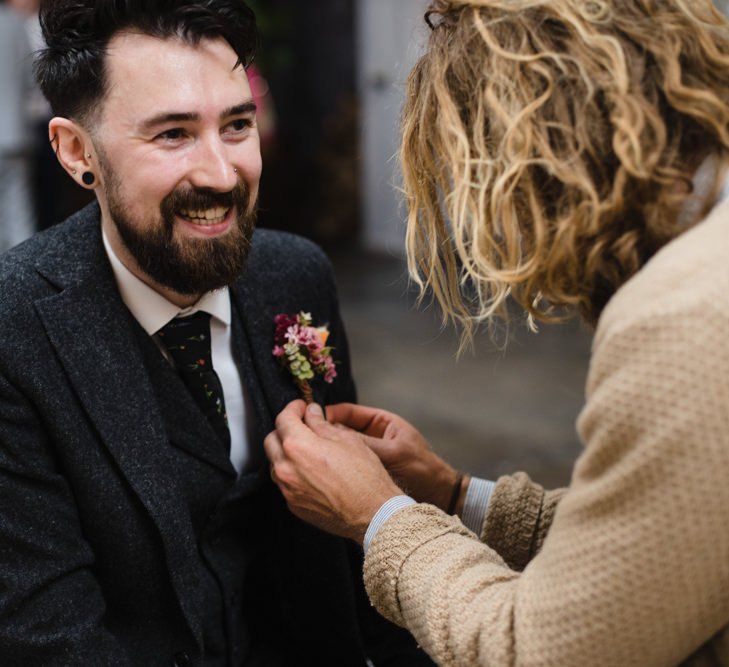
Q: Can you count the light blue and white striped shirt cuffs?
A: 2